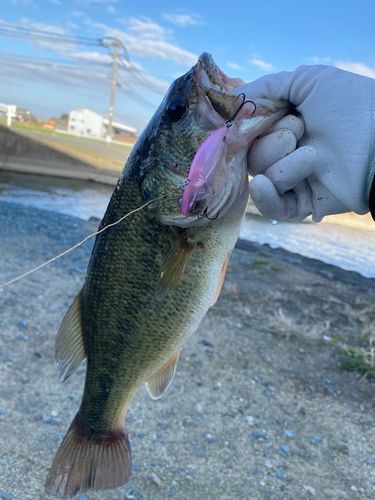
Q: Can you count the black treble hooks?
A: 2